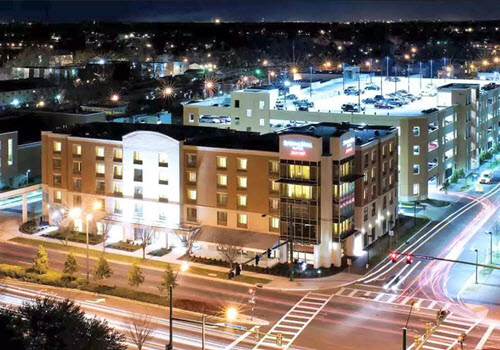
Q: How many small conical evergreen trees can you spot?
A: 5